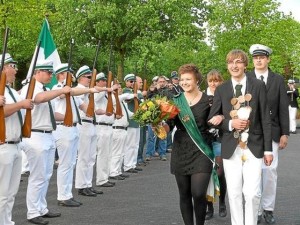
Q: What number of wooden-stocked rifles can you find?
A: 8